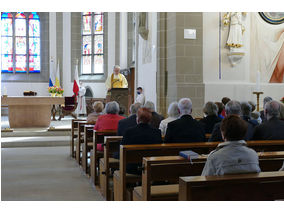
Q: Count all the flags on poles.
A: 3